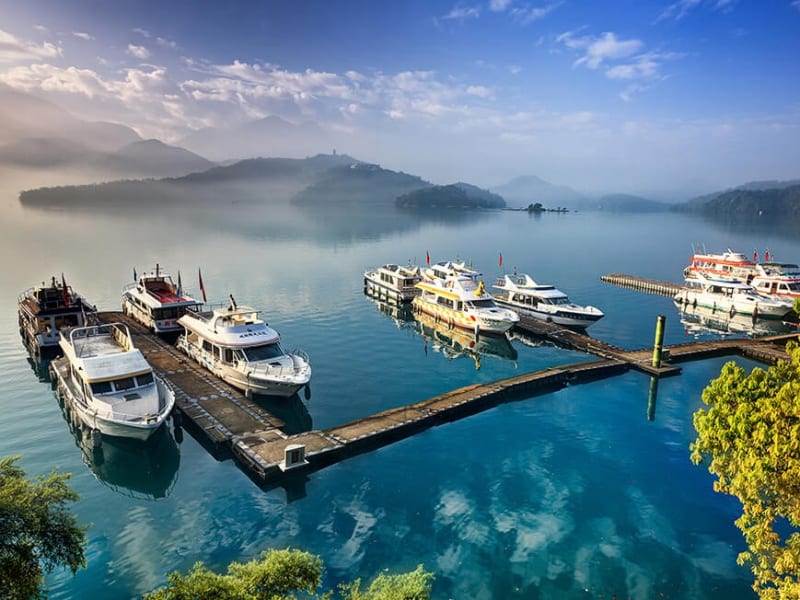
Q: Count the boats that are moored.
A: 11